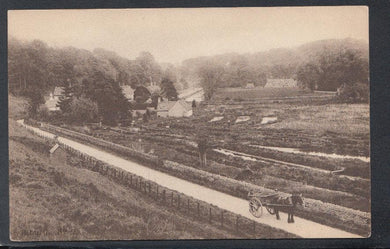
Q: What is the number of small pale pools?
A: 3